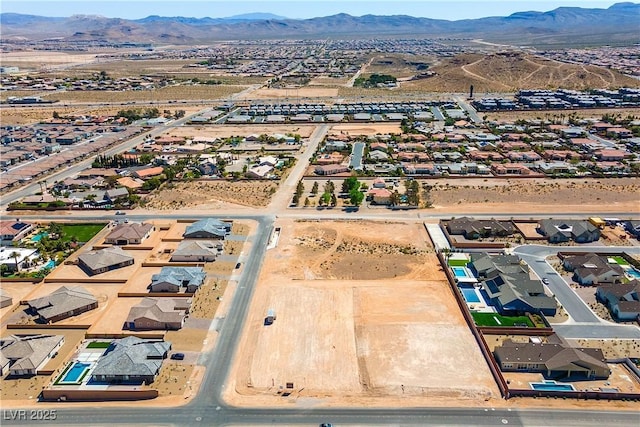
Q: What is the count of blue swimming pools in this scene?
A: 7